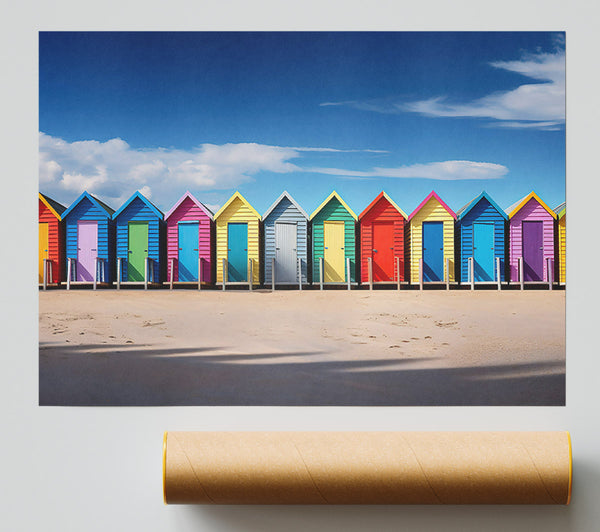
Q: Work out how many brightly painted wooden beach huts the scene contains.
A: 12